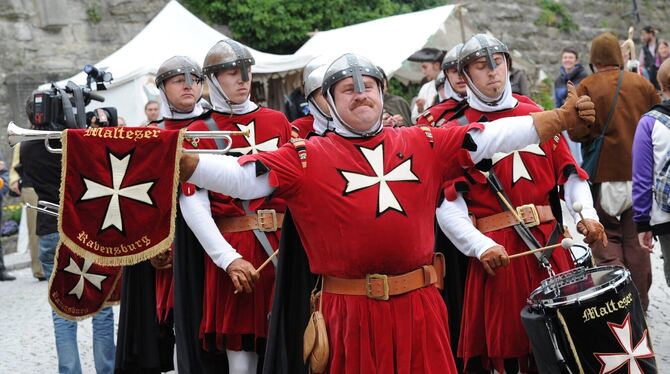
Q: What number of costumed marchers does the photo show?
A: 6